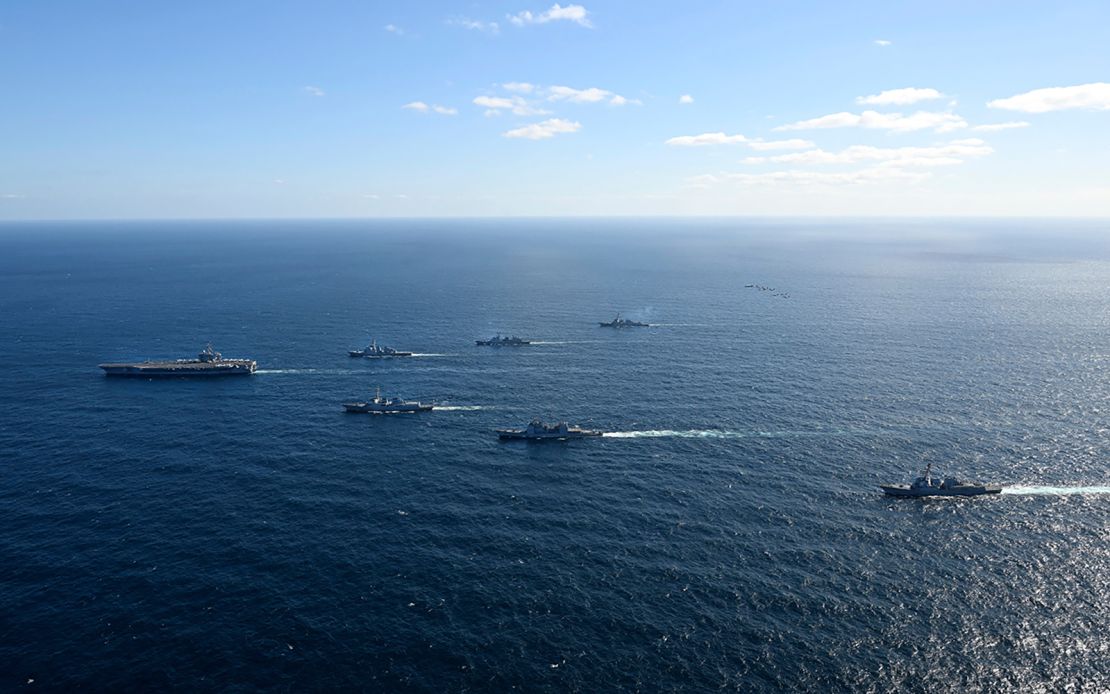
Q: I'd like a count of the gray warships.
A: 7